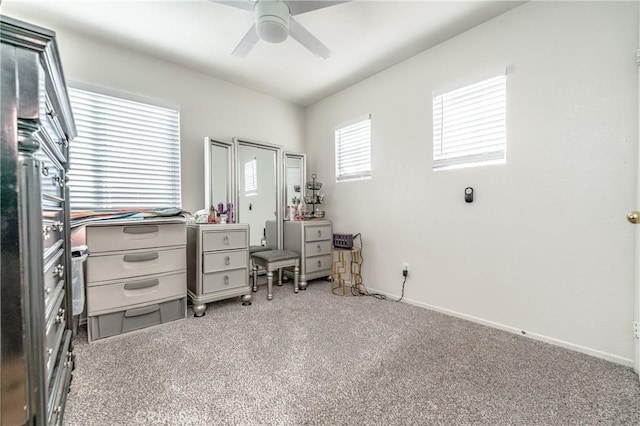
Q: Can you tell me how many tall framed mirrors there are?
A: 3